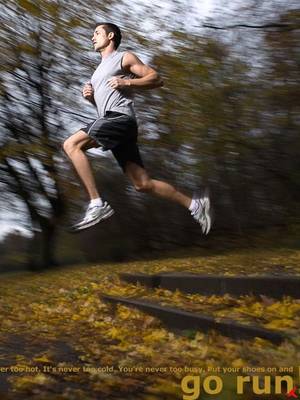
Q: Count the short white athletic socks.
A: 2